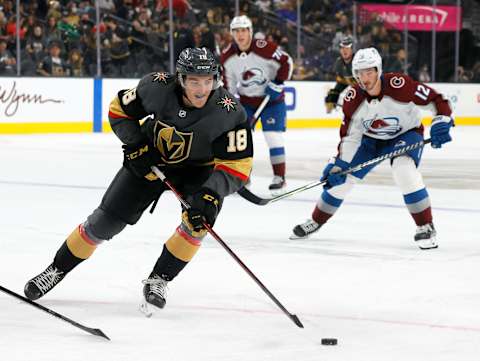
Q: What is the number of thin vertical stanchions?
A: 9